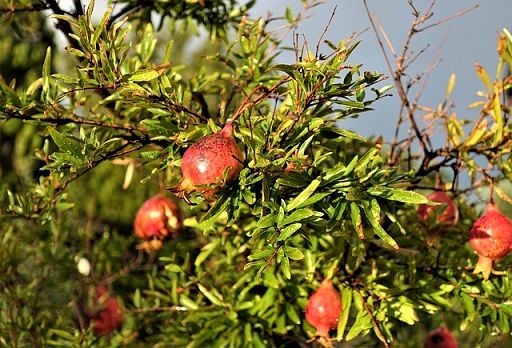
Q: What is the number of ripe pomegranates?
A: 7